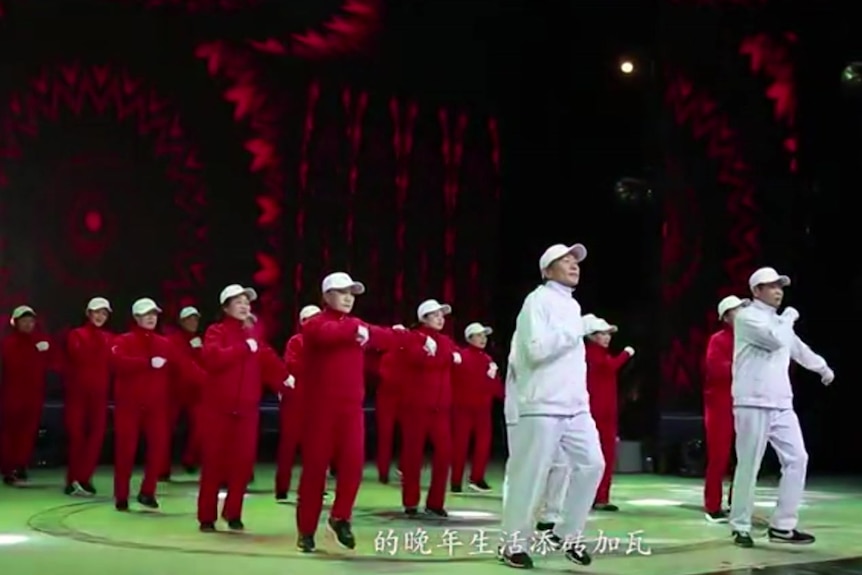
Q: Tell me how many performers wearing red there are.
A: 13